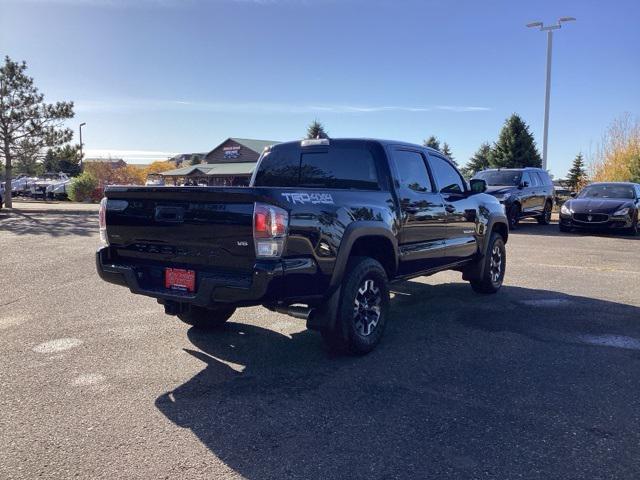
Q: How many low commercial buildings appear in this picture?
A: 1